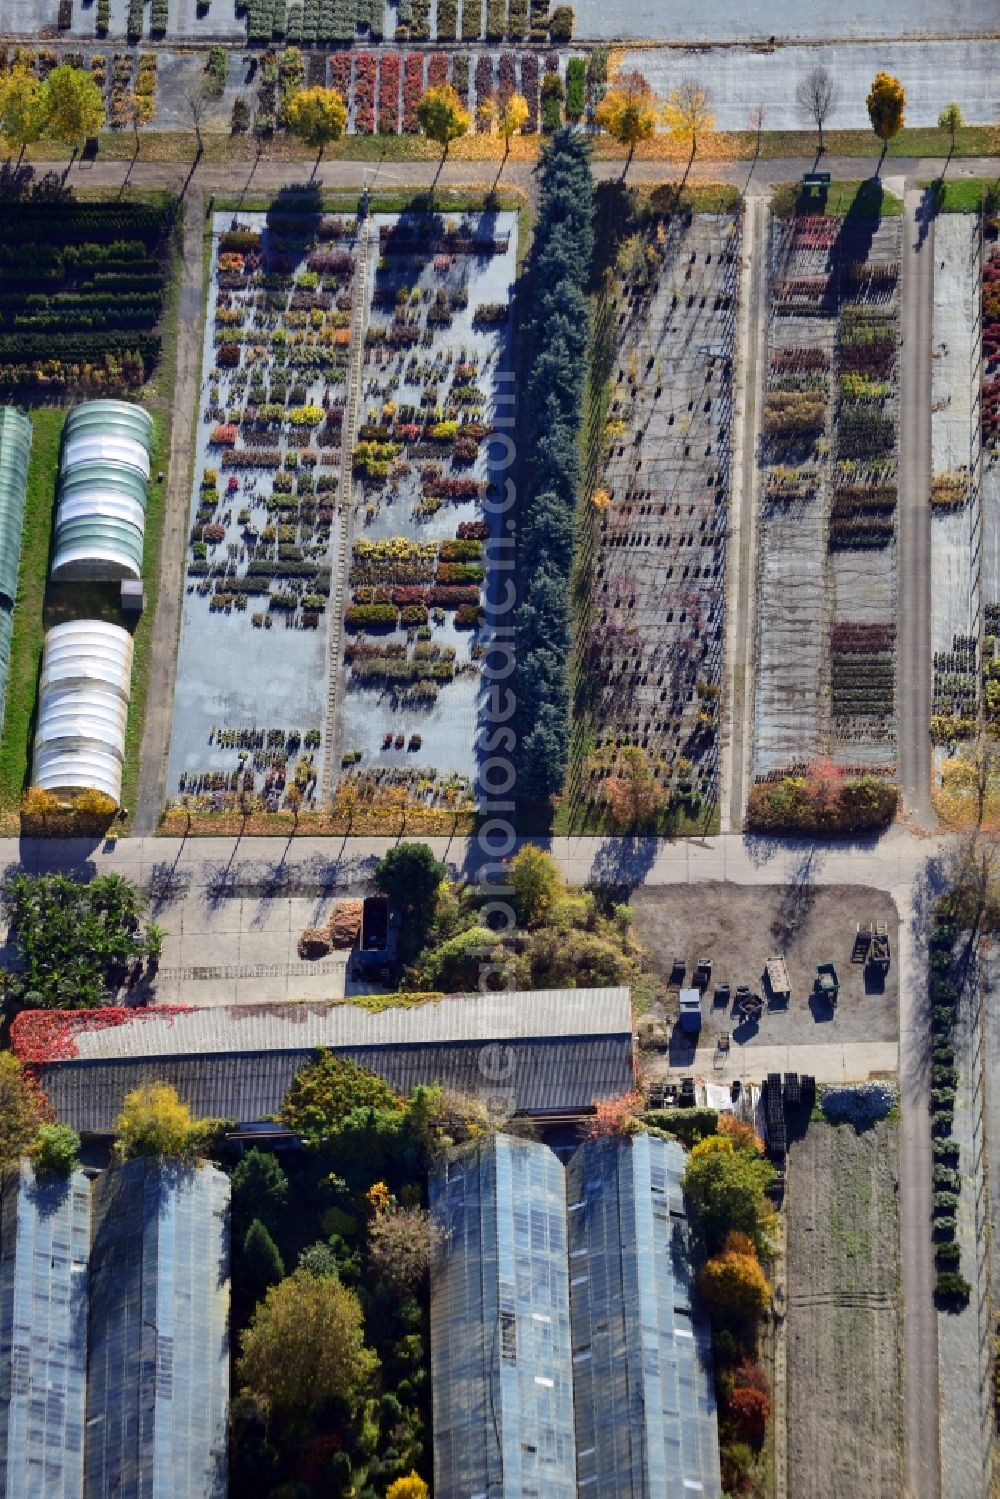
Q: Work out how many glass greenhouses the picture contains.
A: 4